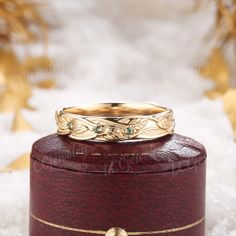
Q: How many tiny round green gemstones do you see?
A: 3